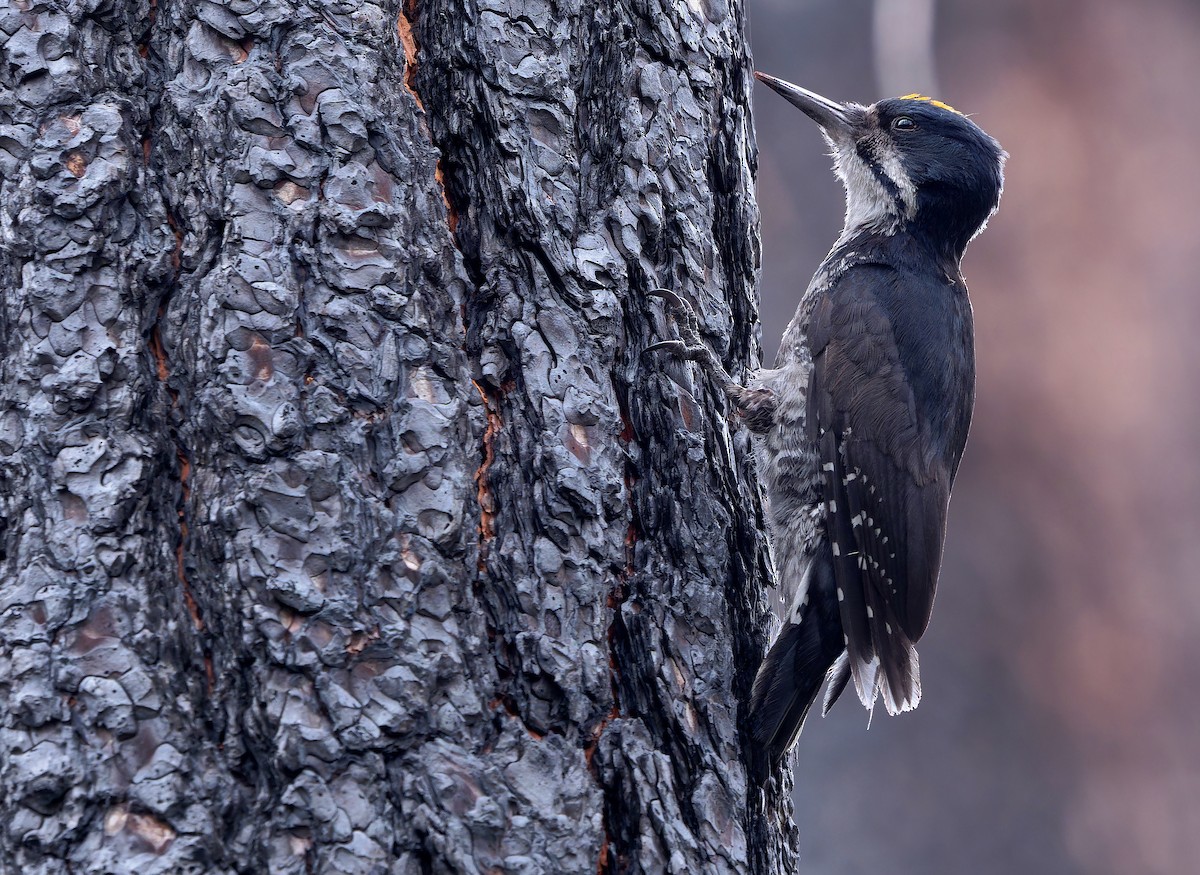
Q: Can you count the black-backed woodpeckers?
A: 1